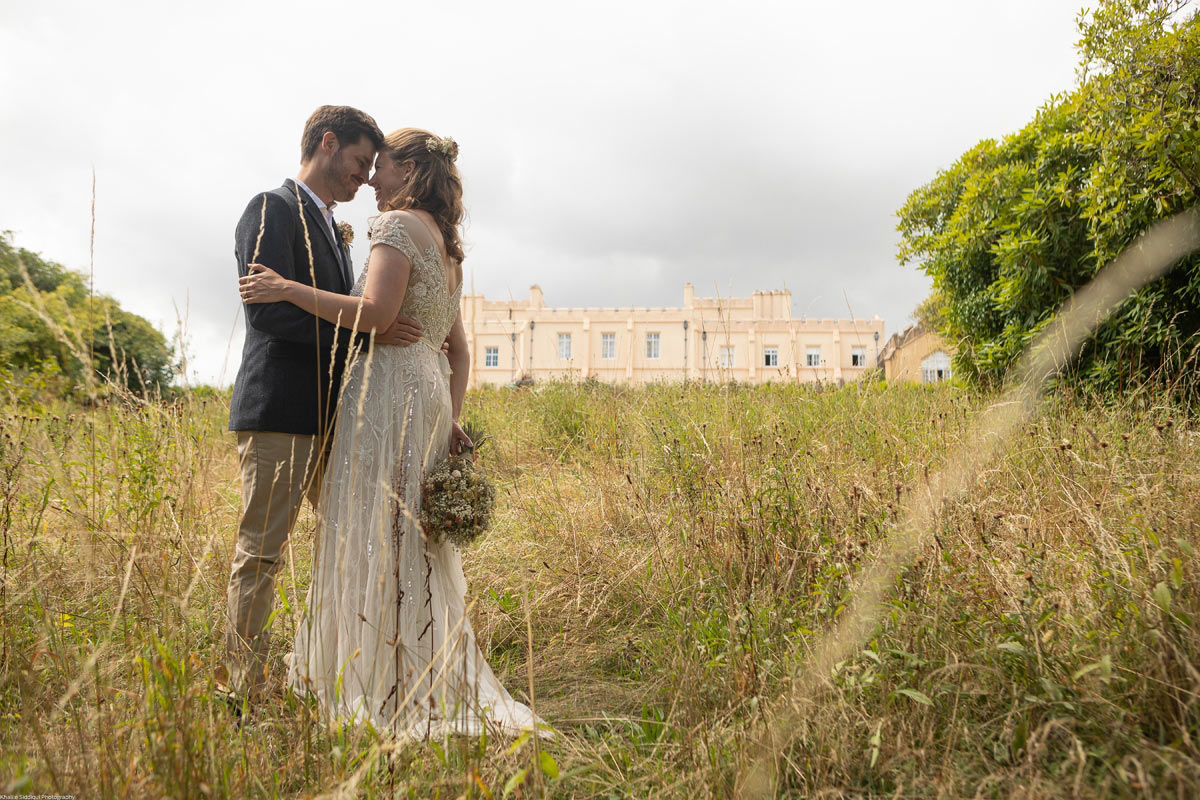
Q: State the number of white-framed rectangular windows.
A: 8